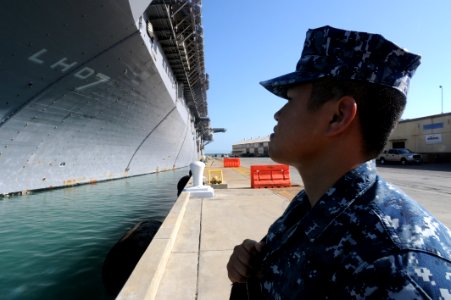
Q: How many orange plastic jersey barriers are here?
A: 2